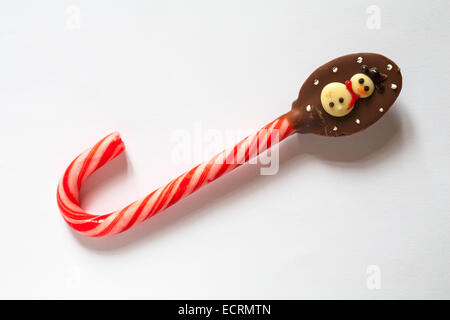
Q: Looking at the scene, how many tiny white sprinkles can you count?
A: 9